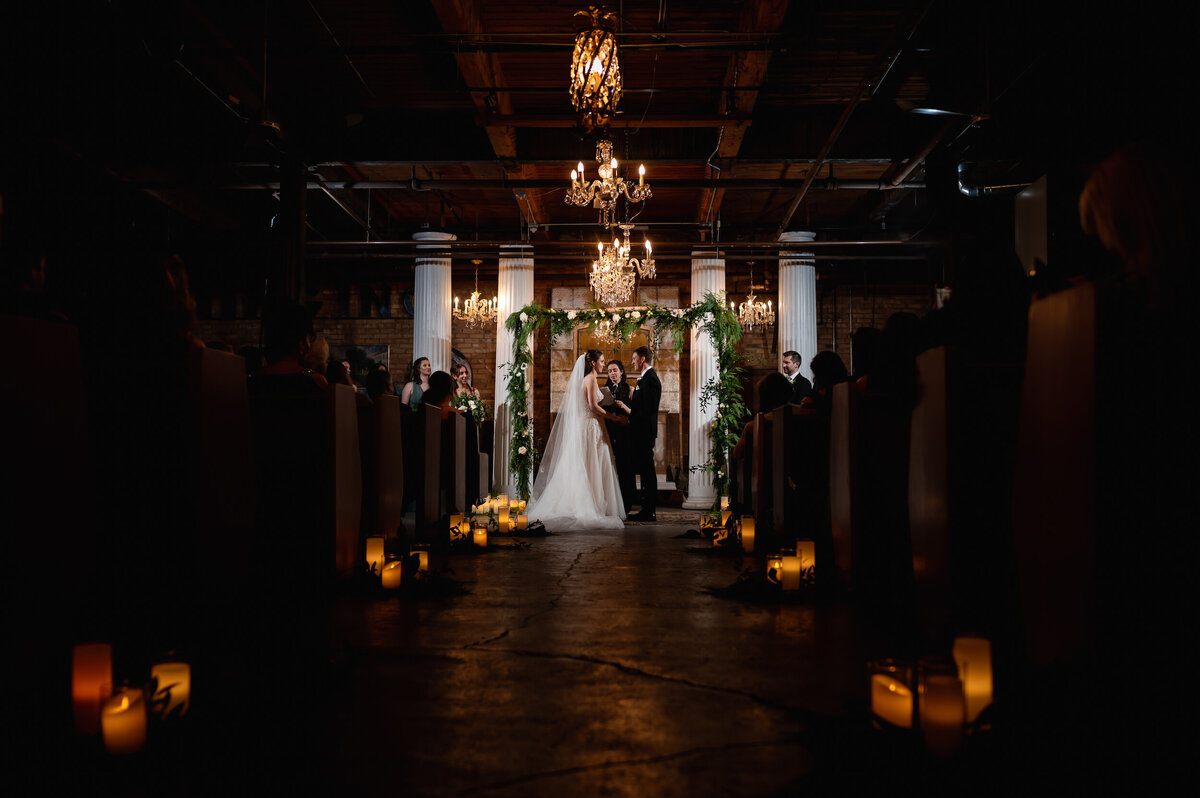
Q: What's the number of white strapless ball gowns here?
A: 1